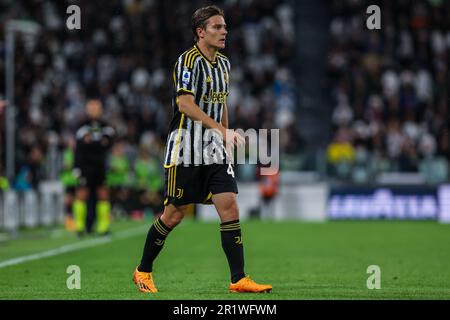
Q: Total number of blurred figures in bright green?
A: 3